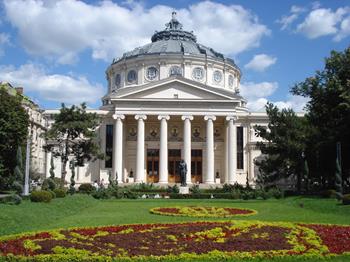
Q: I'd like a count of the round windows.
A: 7